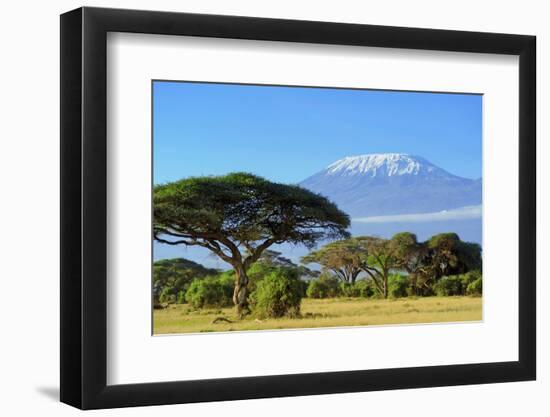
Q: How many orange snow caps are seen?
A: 0